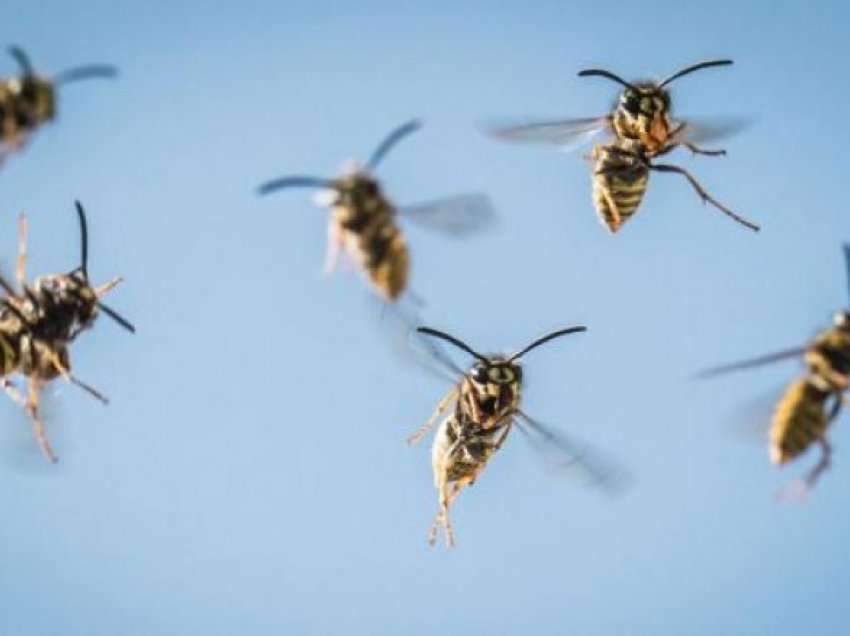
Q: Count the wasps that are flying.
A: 6